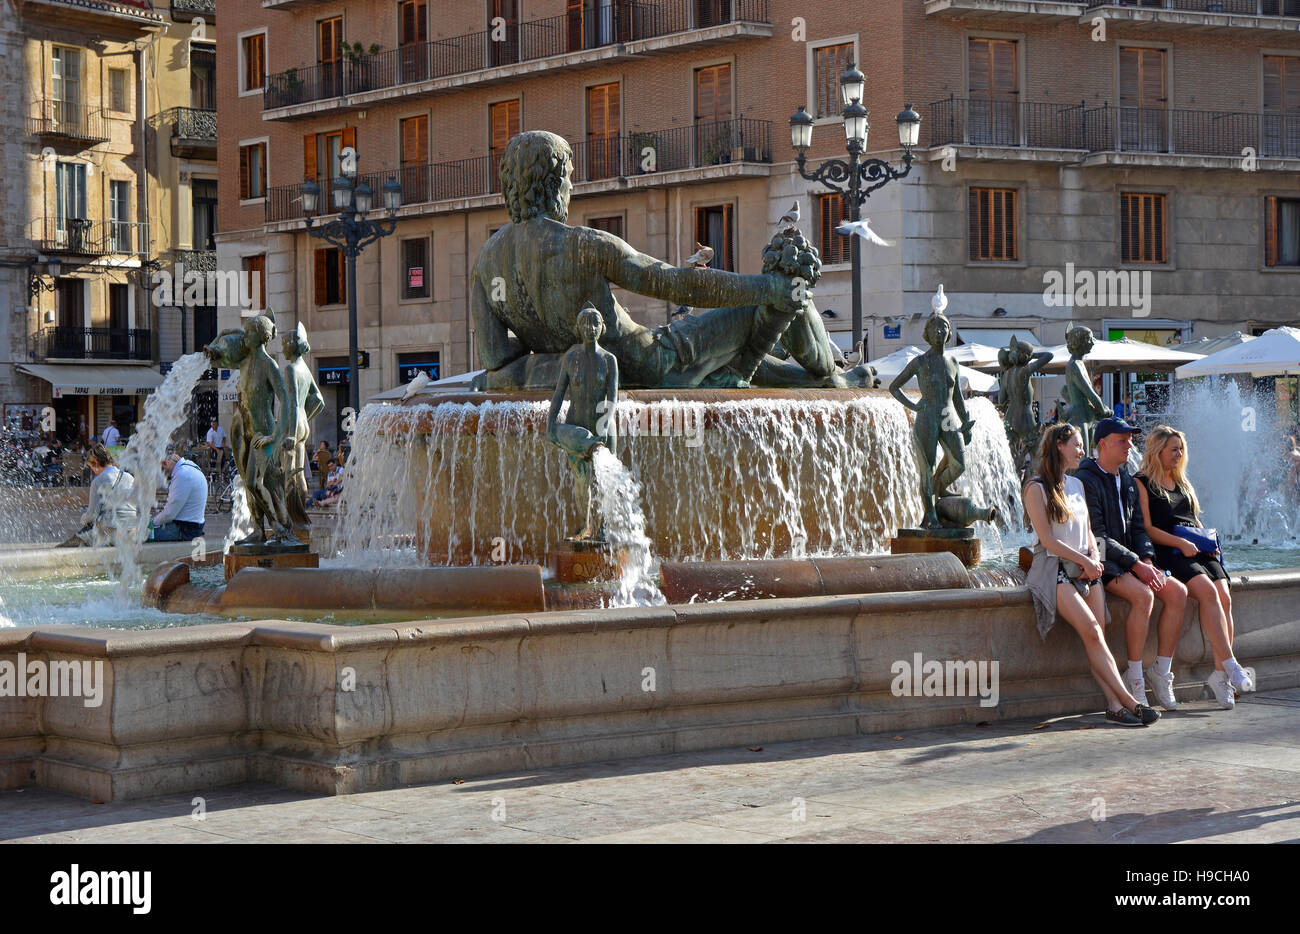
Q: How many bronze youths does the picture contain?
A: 6